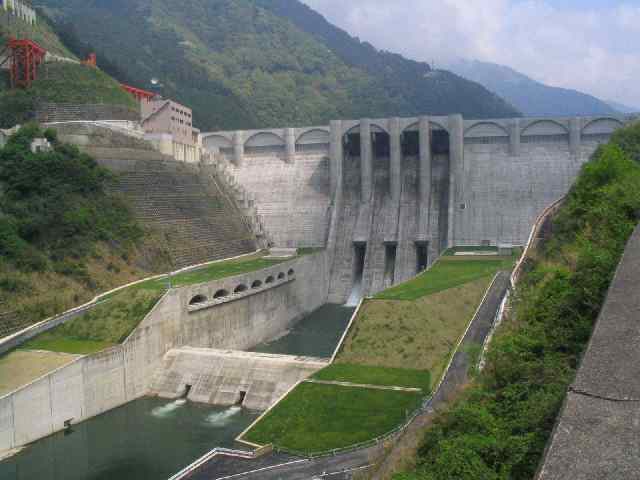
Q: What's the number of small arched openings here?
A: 7